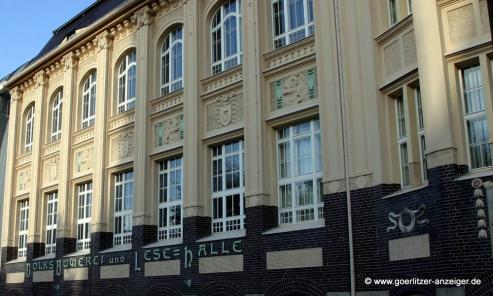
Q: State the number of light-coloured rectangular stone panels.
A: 8